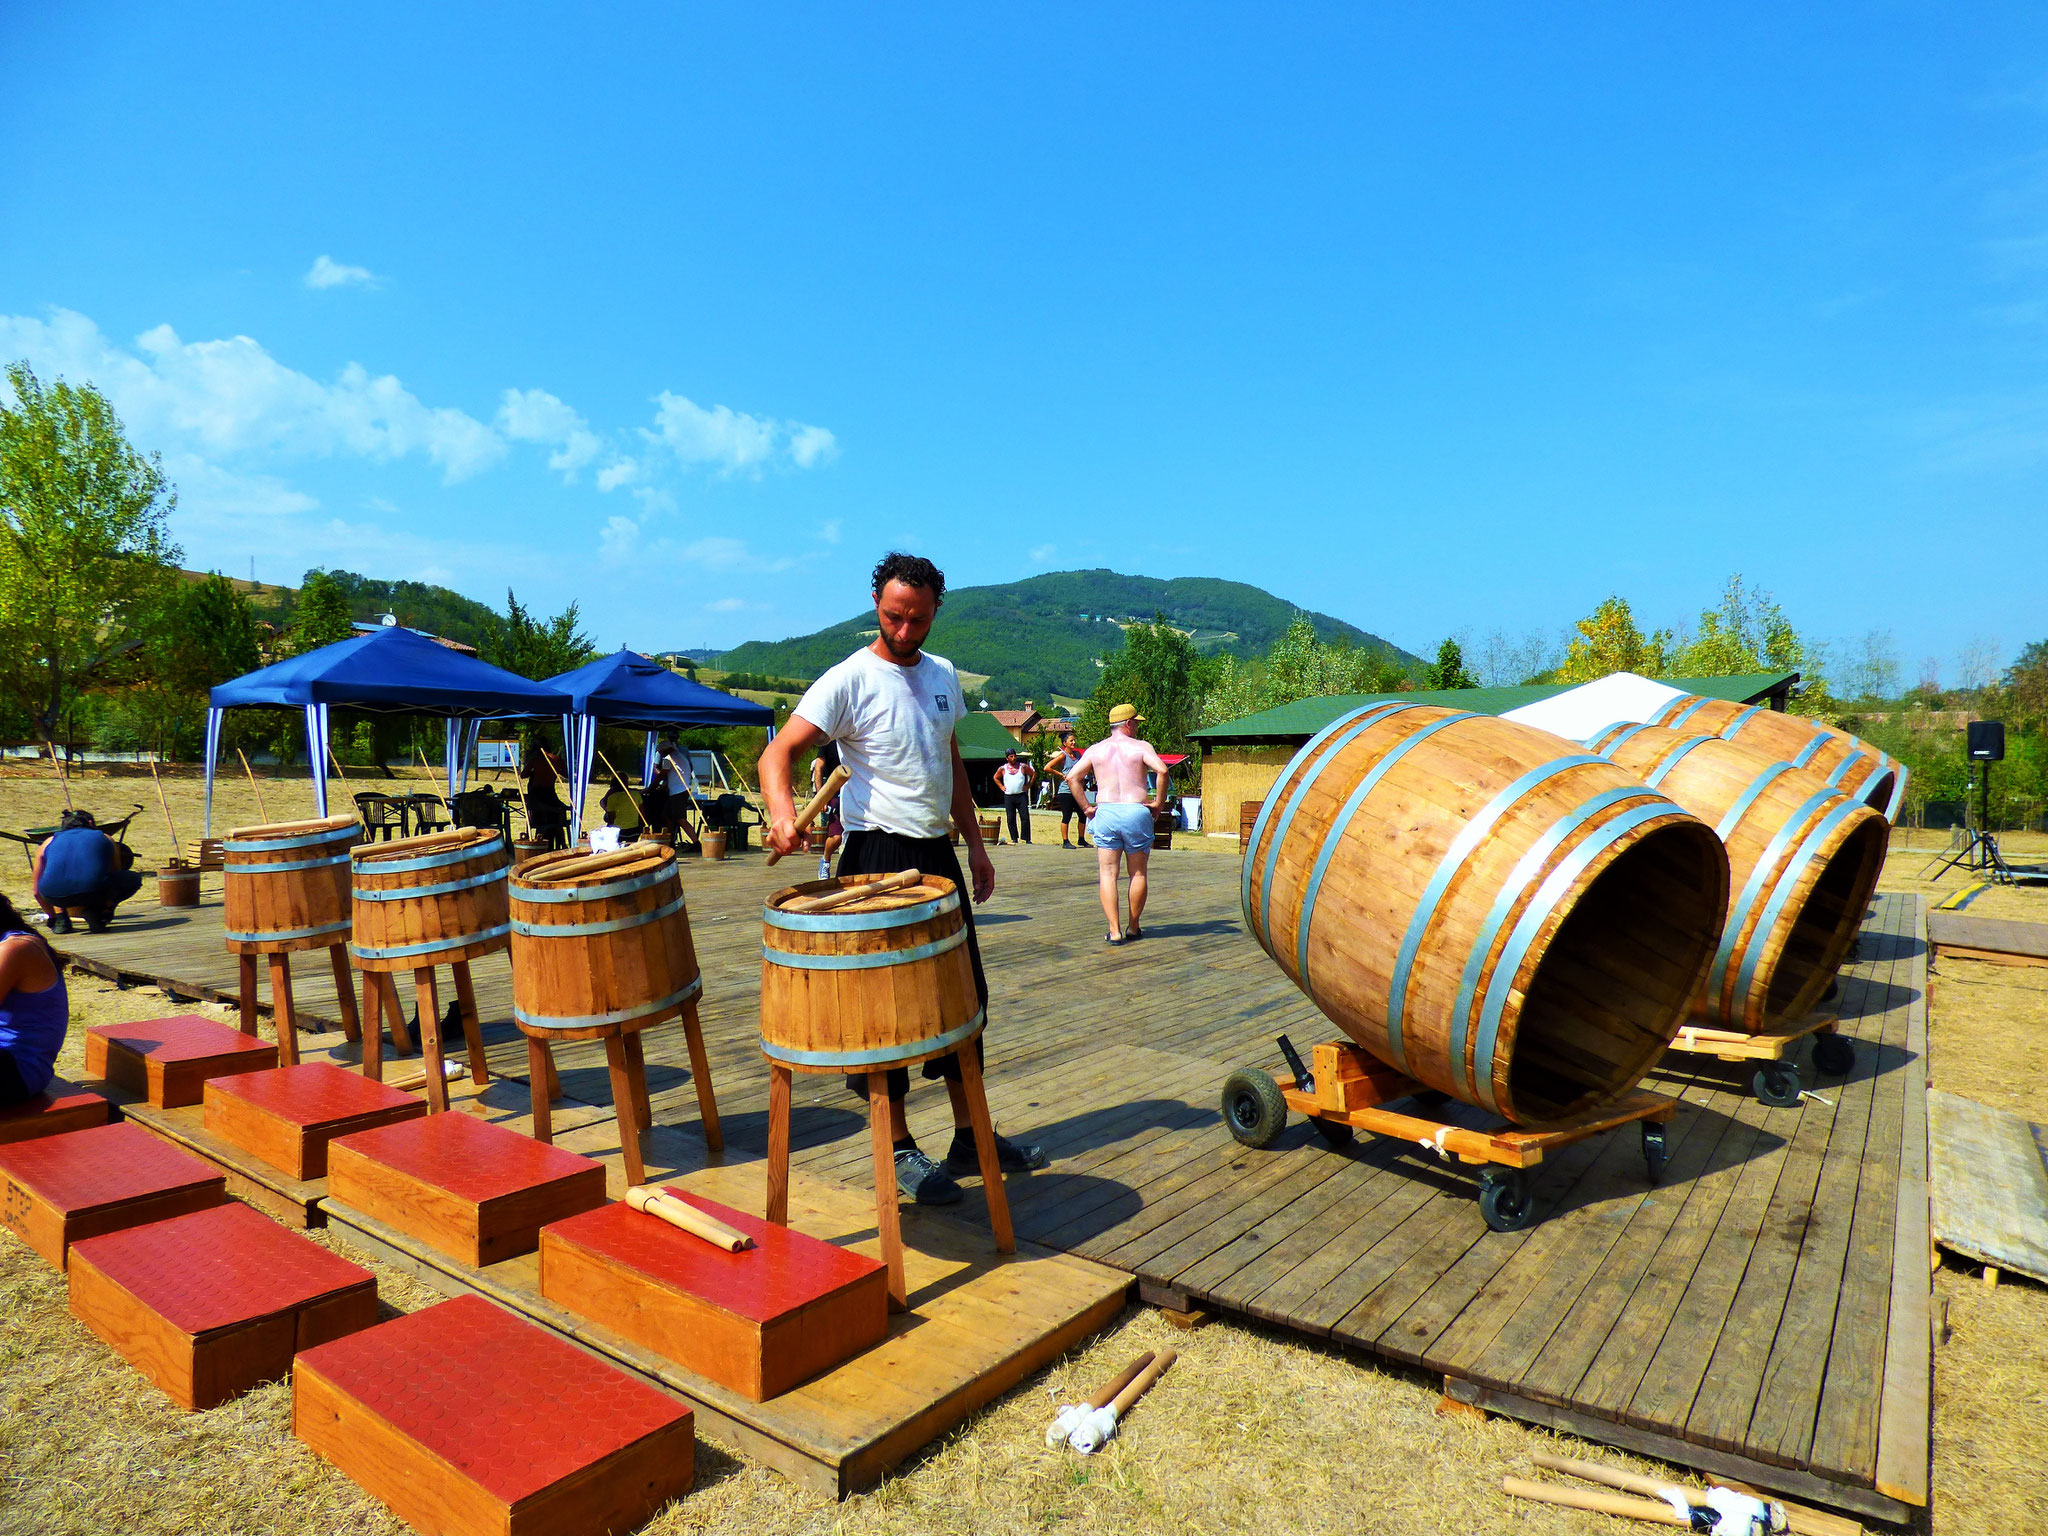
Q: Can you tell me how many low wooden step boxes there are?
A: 8